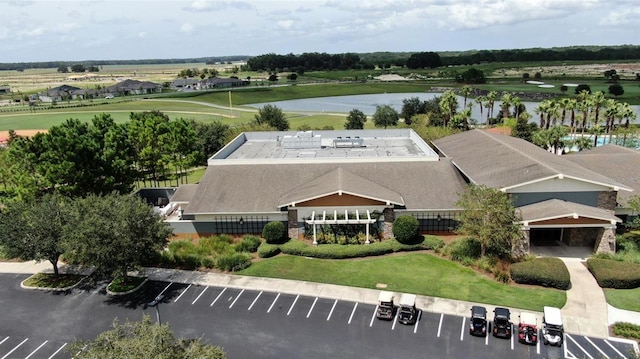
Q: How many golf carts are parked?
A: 6